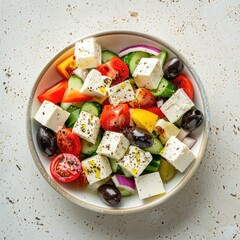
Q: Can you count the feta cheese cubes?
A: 12